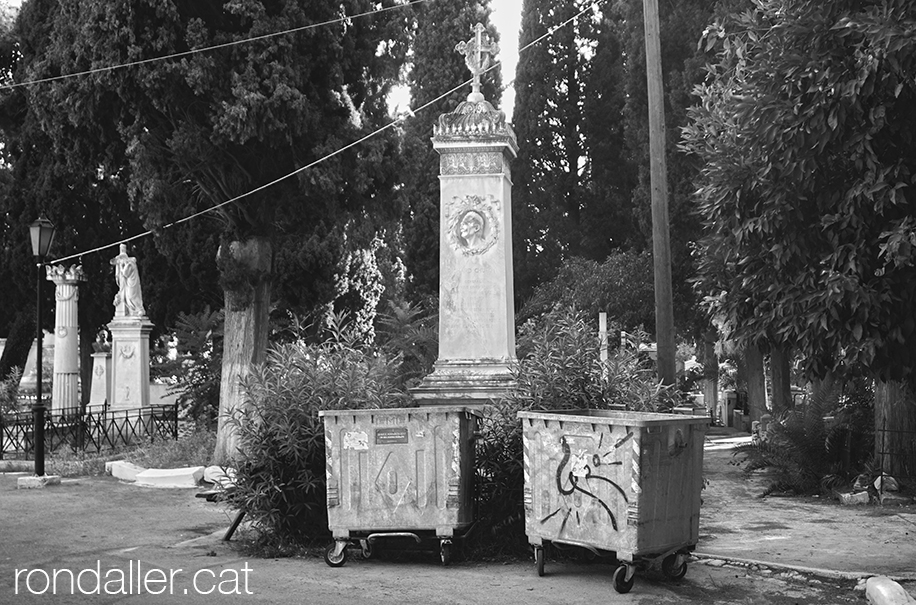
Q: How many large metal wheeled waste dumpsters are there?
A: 2